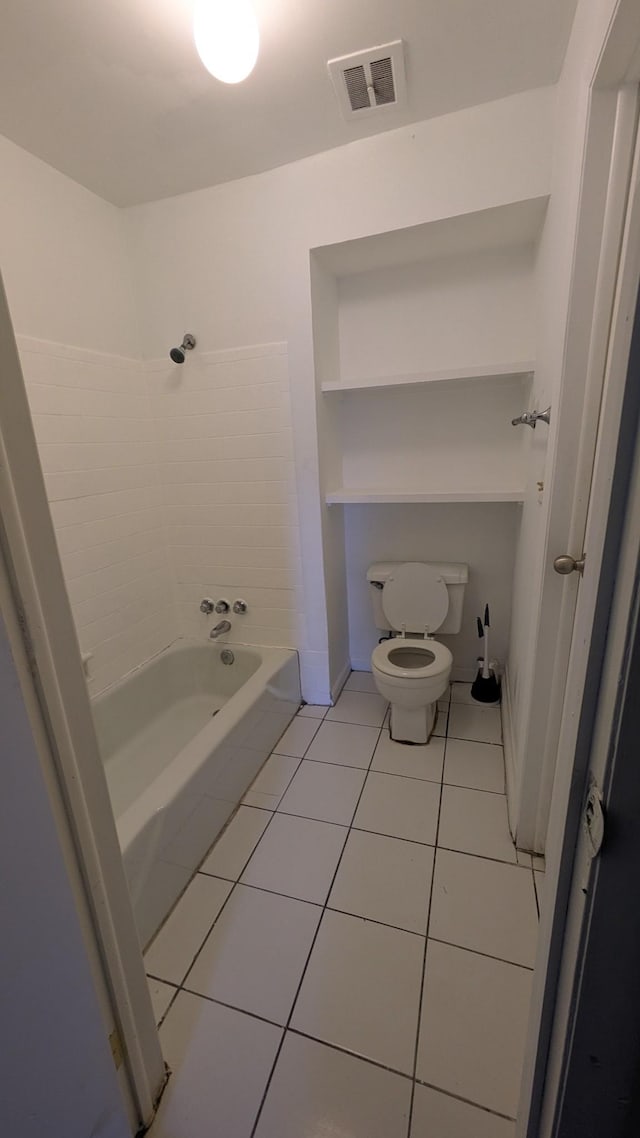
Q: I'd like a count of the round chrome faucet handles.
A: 3